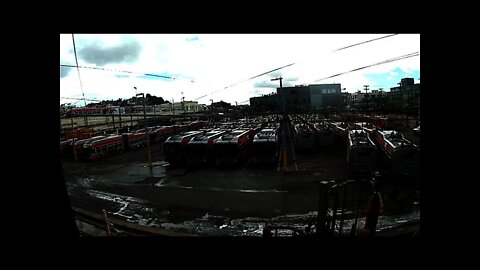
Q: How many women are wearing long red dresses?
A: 0